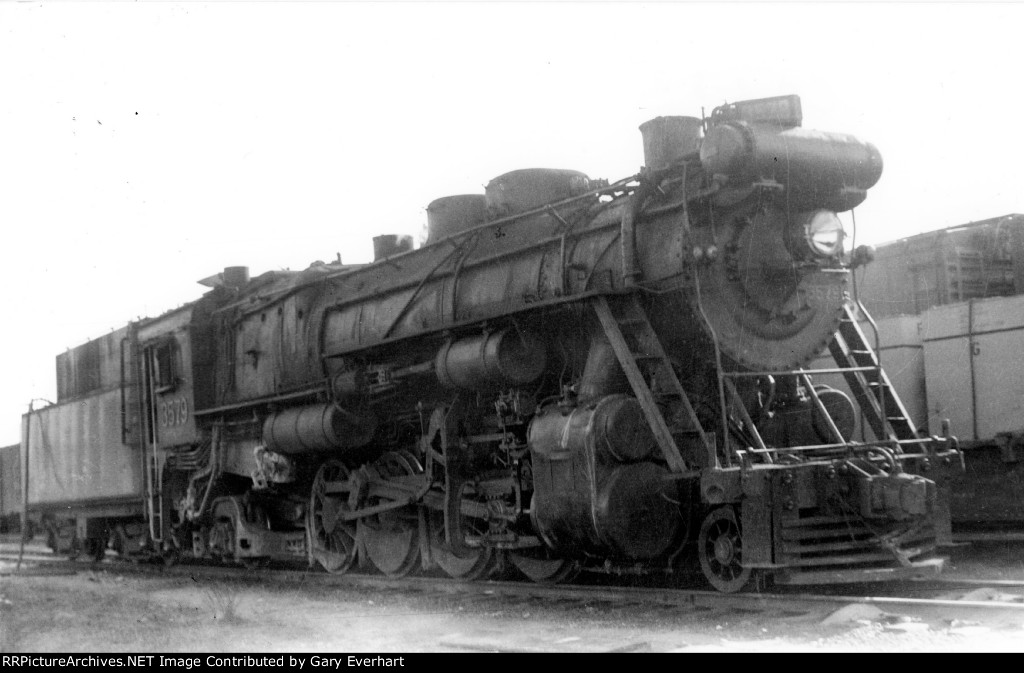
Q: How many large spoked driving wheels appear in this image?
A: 4